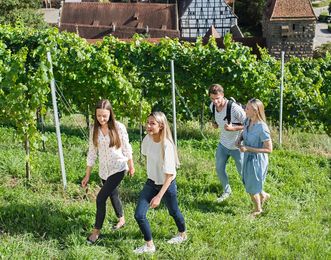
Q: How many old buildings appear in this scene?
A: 3